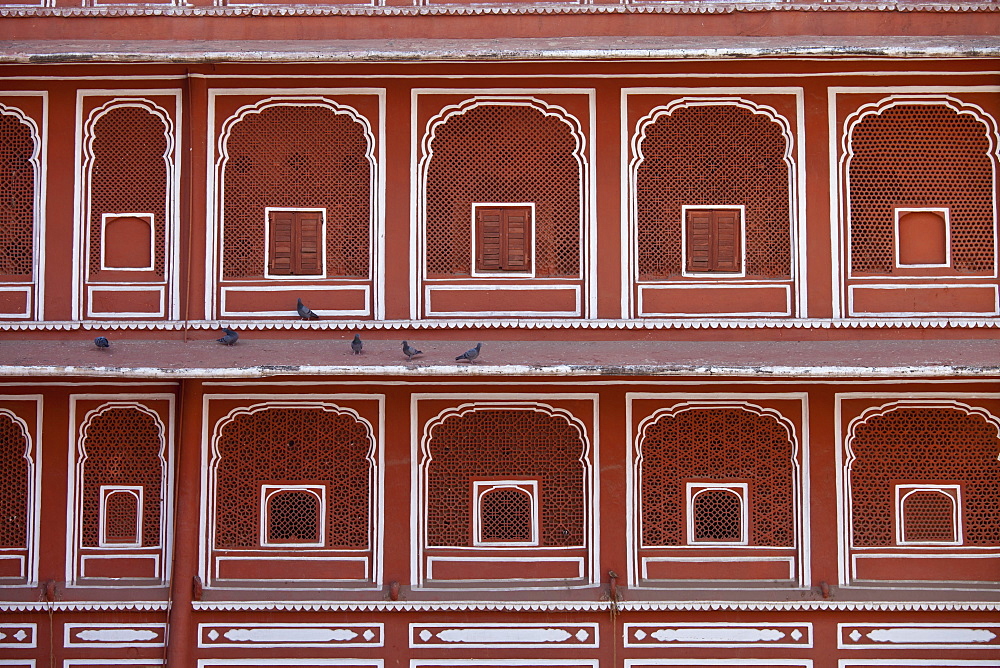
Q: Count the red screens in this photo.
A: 12